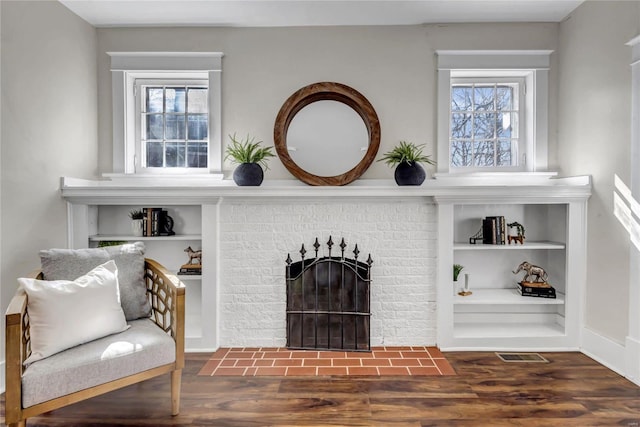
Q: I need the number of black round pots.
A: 2